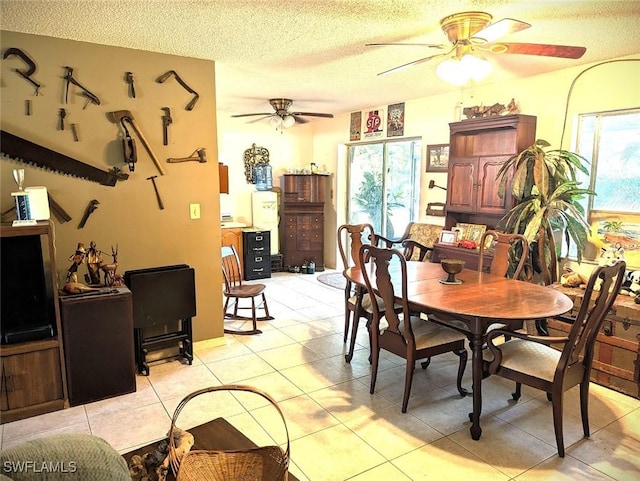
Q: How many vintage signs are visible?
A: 3